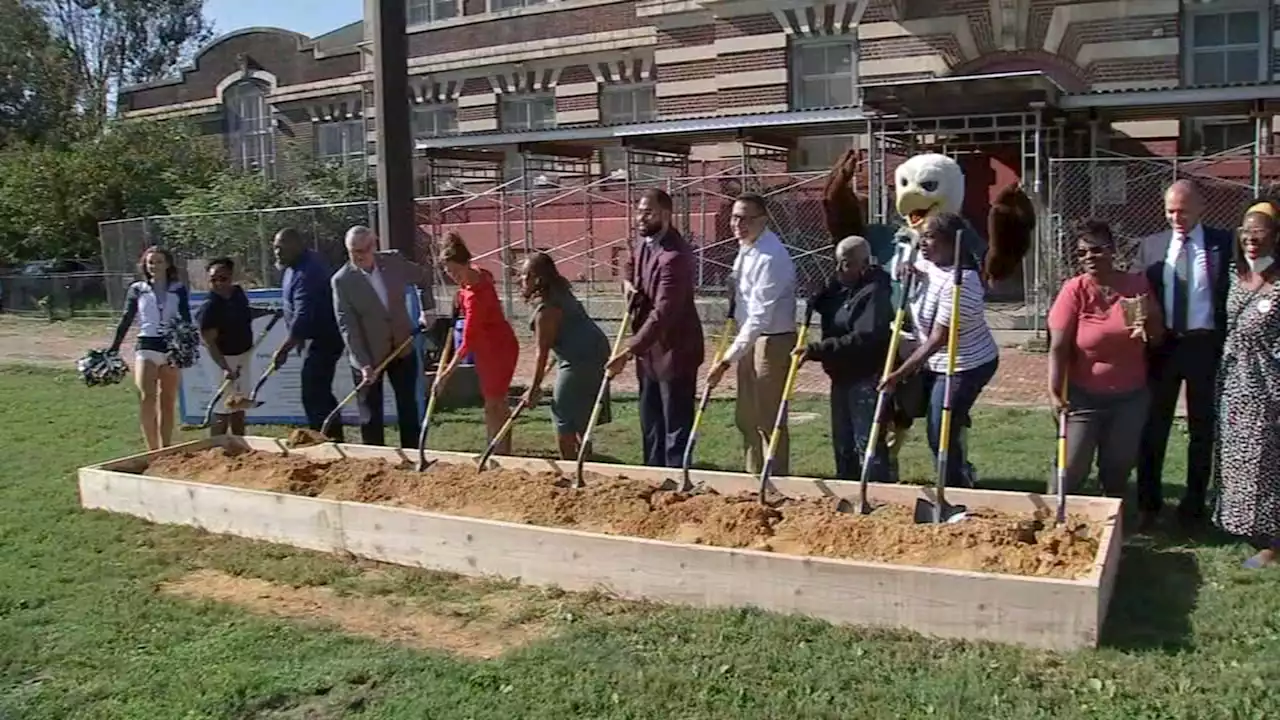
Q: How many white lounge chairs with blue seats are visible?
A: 0